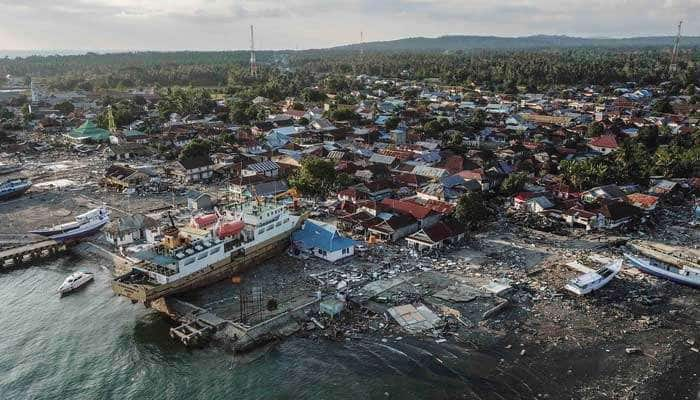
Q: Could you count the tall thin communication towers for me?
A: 3